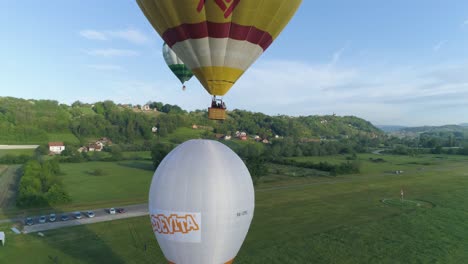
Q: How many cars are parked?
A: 8